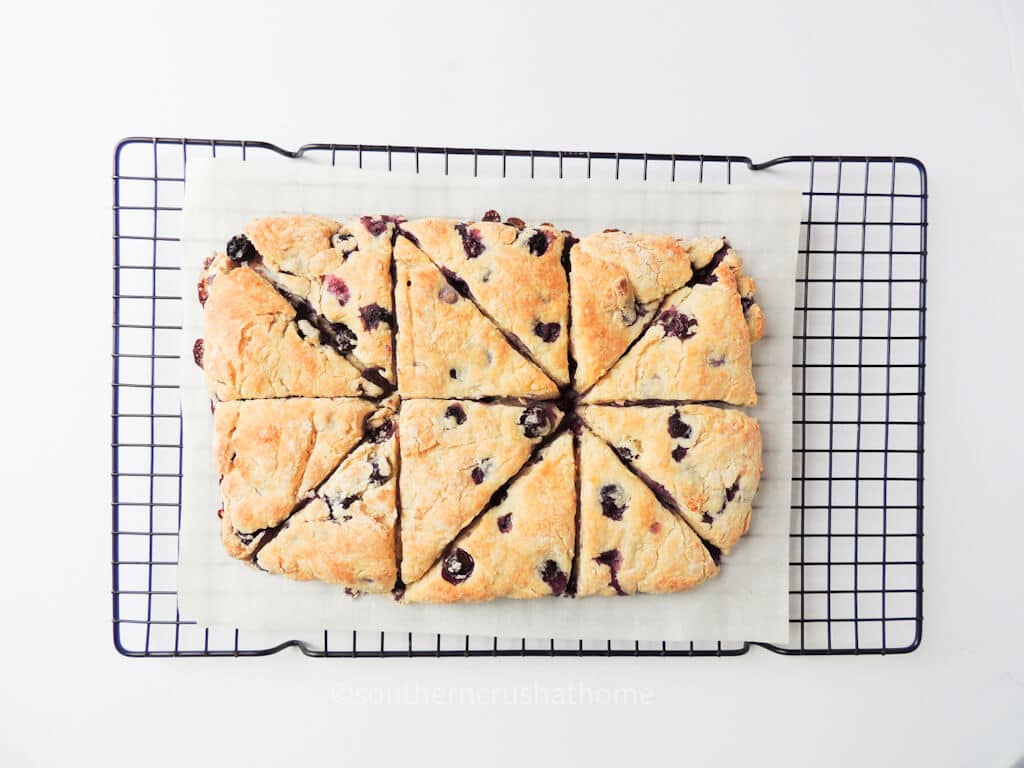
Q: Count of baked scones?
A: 12